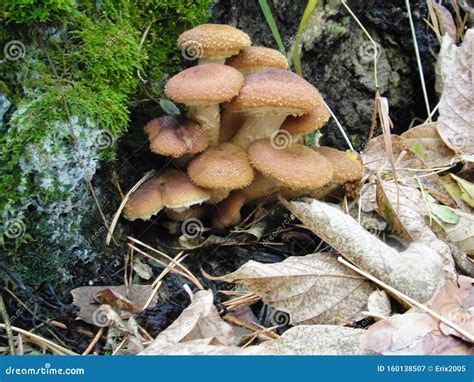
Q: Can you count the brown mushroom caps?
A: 11